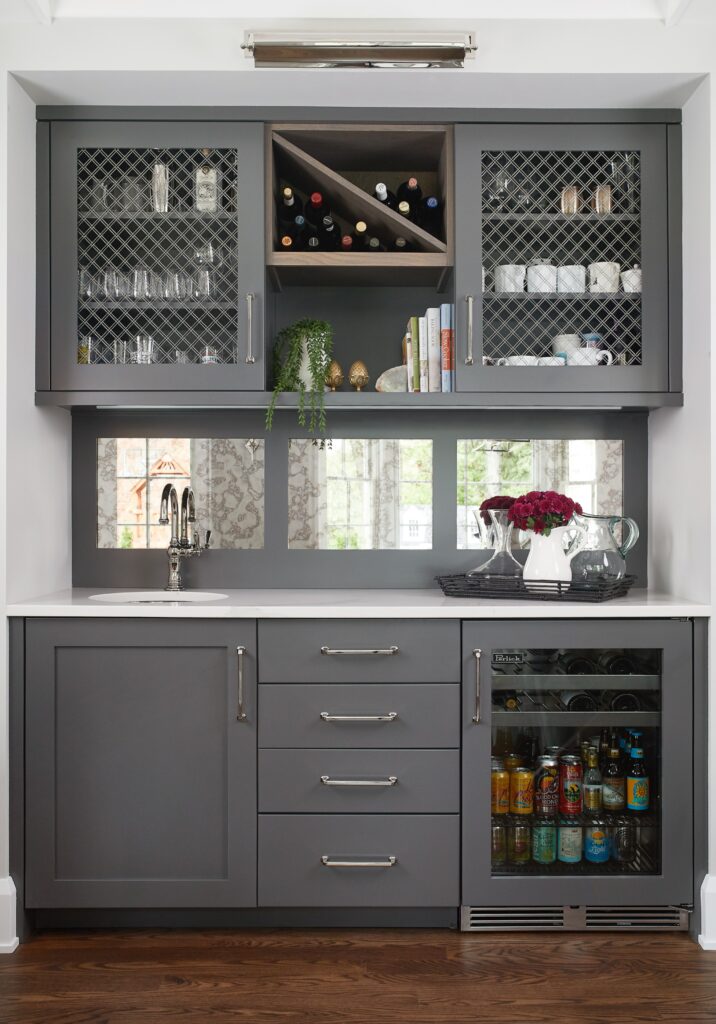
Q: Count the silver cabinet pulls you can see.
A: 8